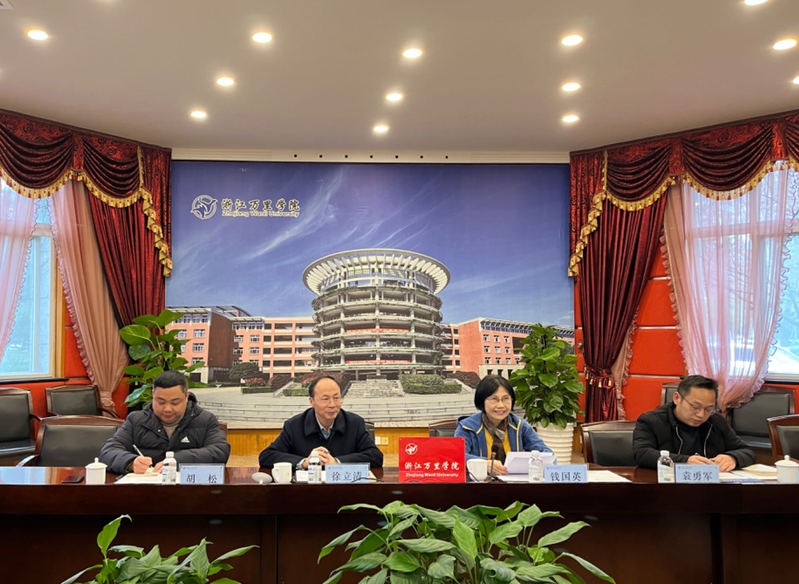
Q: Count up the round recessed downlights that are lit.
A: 13